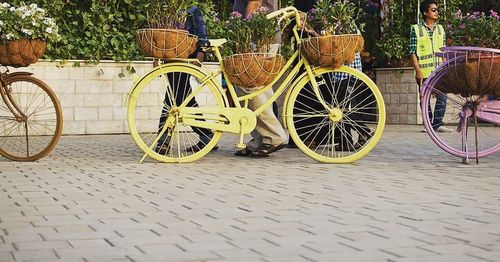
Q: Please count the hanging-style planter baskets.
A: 5